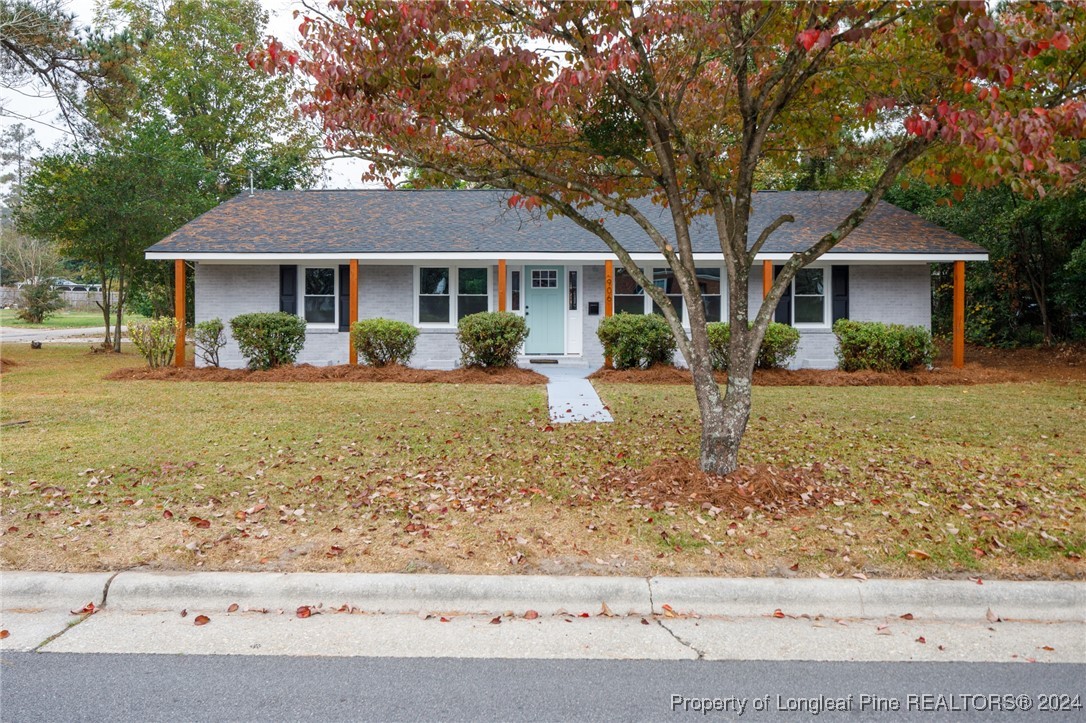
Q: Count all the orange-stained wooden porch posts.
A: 6